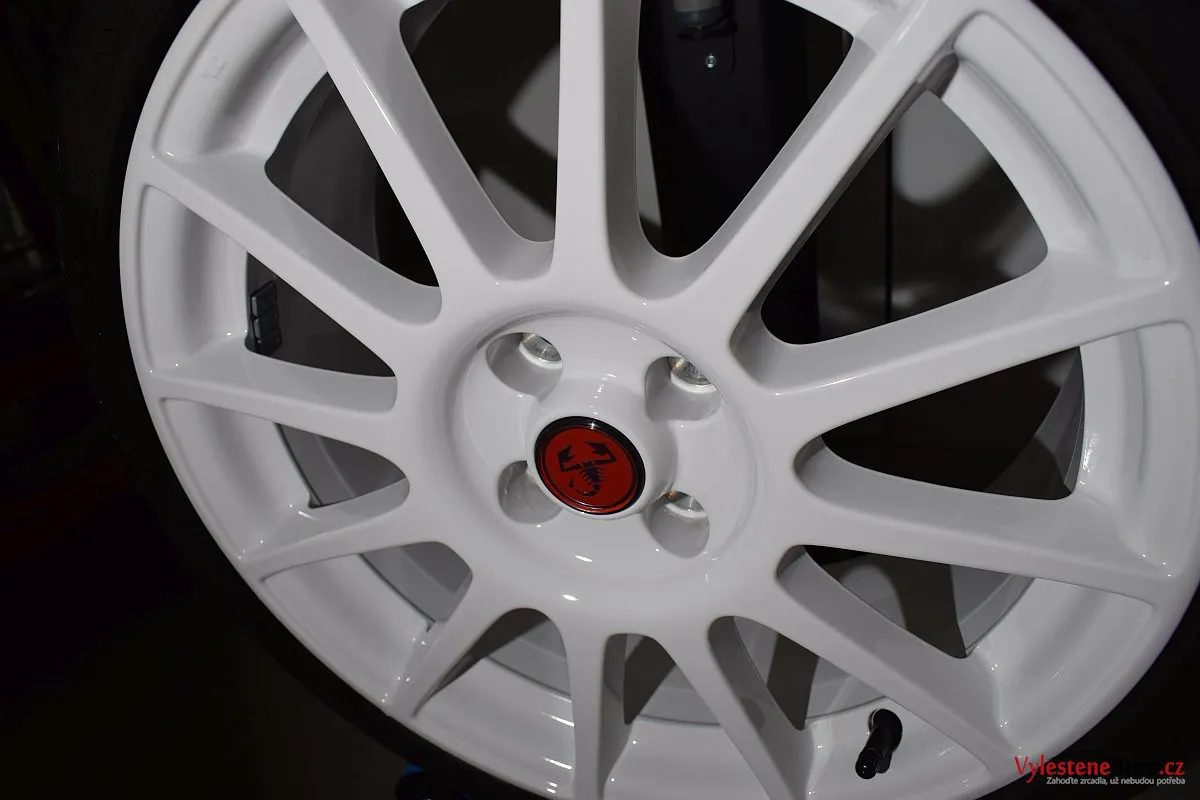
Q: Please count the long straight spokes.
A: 12